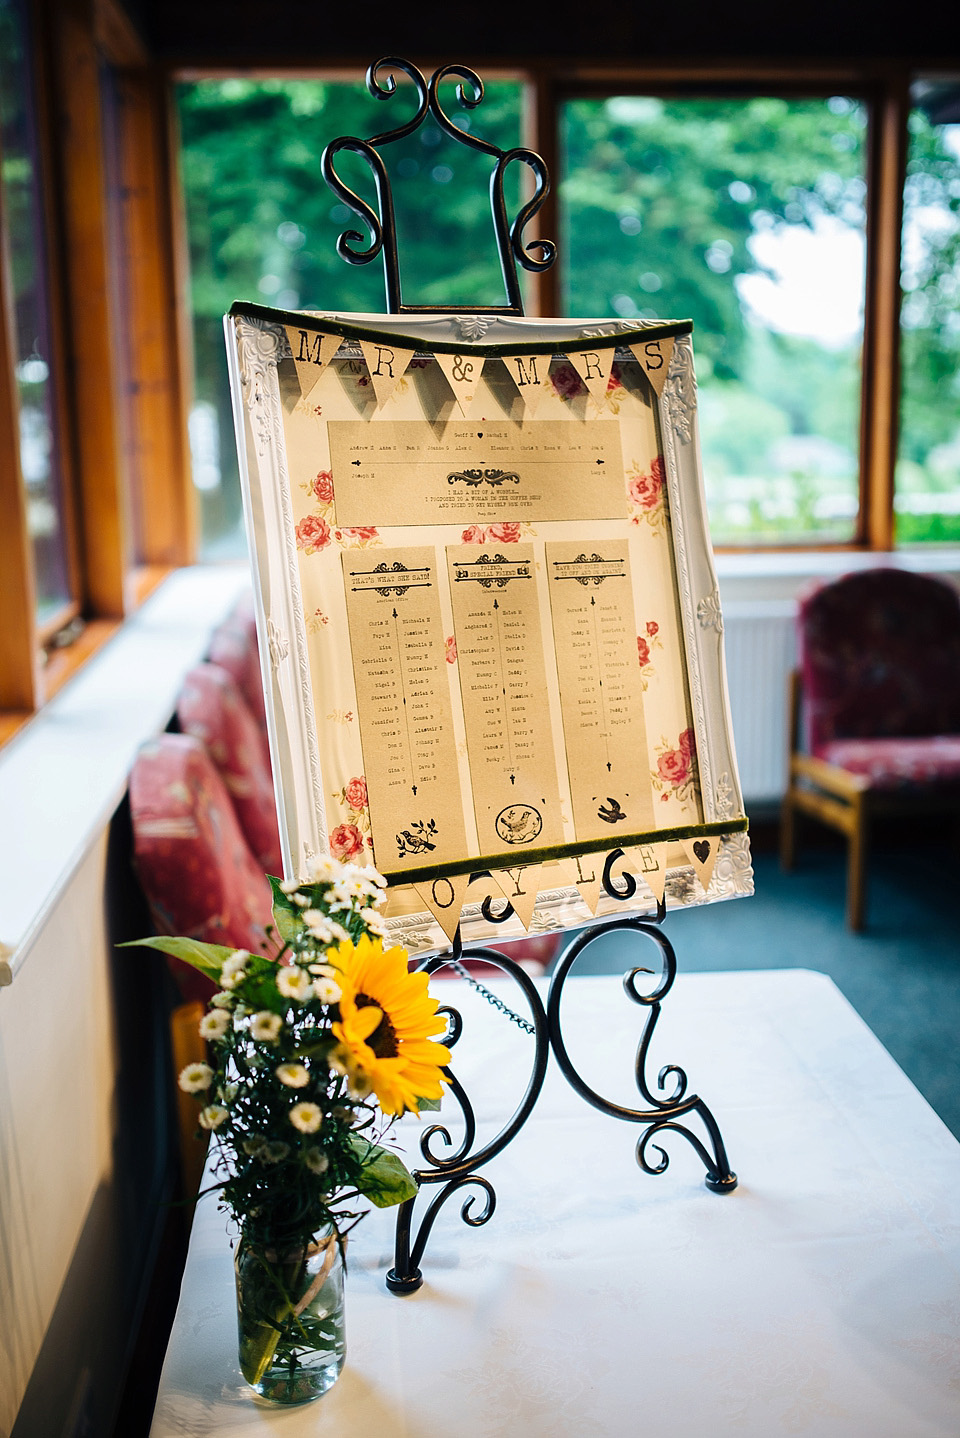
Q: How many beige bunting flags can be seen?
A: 11